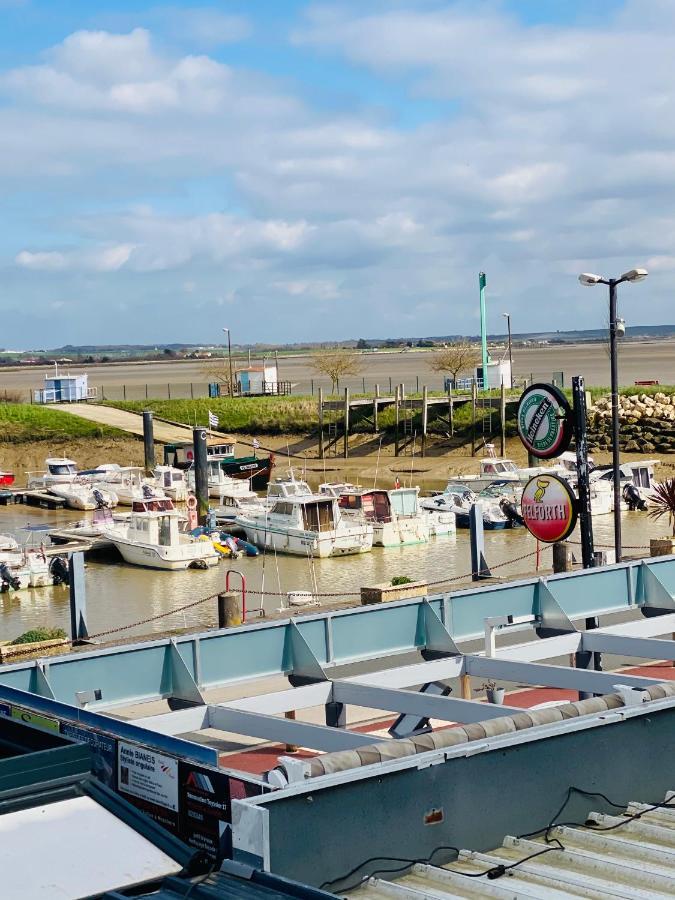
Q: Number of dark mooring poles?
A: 2